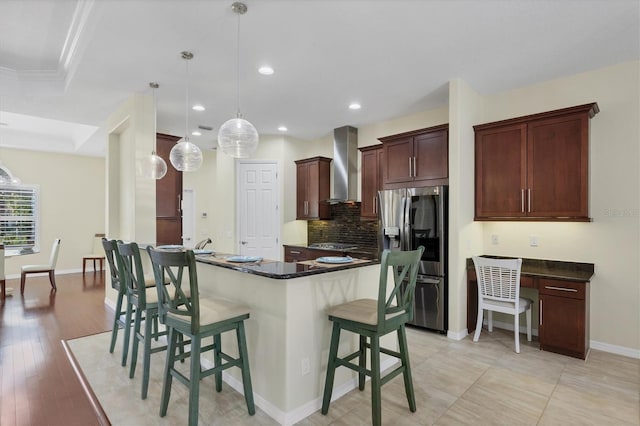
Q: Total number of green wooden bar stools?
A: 4